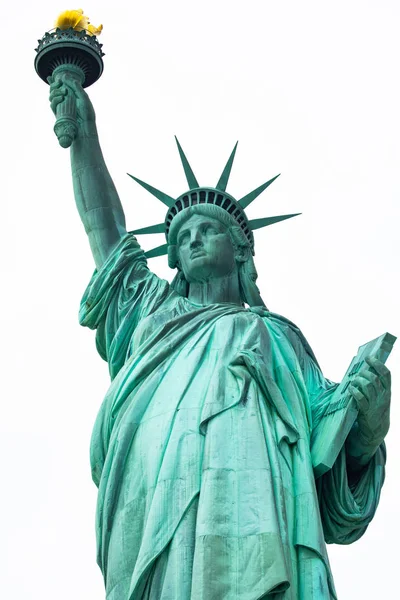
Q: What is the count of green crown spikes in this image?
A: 7